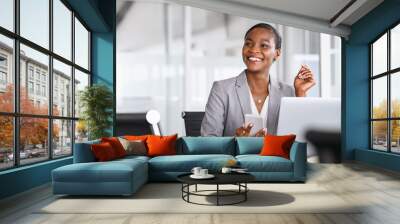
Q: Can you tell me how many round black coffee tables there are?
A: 1